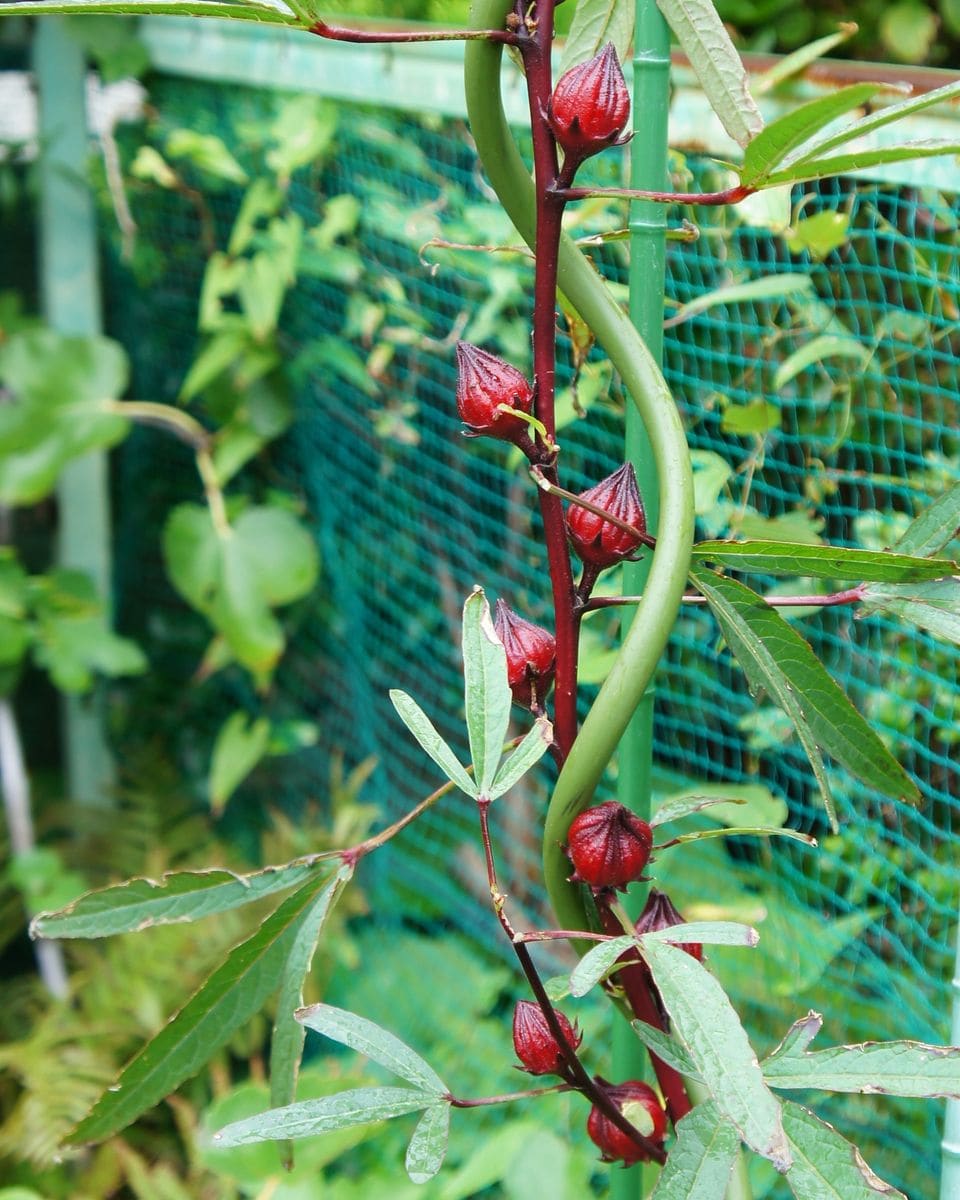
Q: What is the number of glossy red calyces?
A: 8